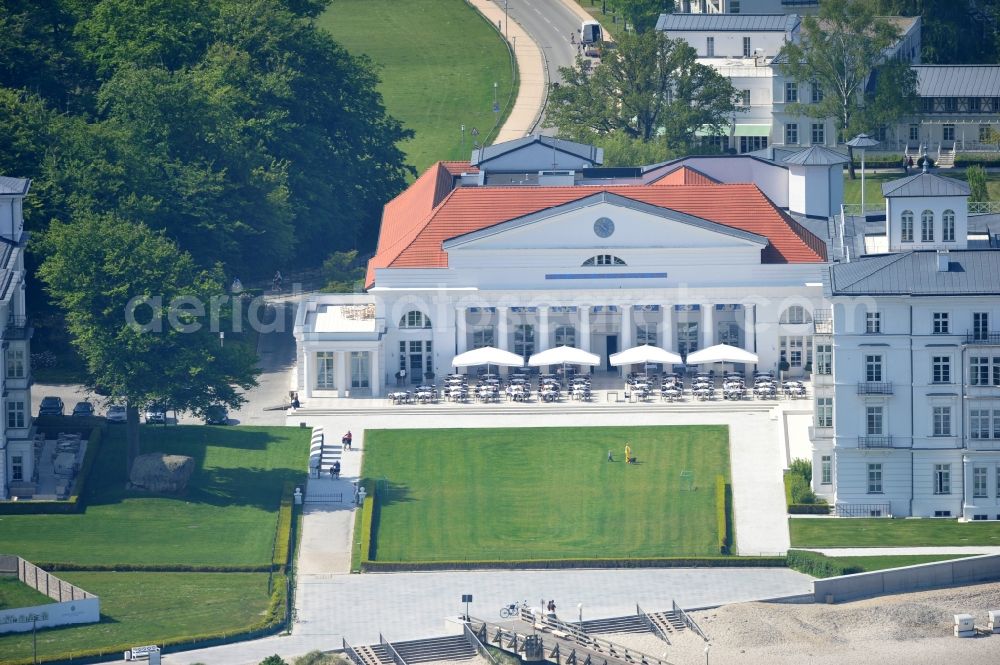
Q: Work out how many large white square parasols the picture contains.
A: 4